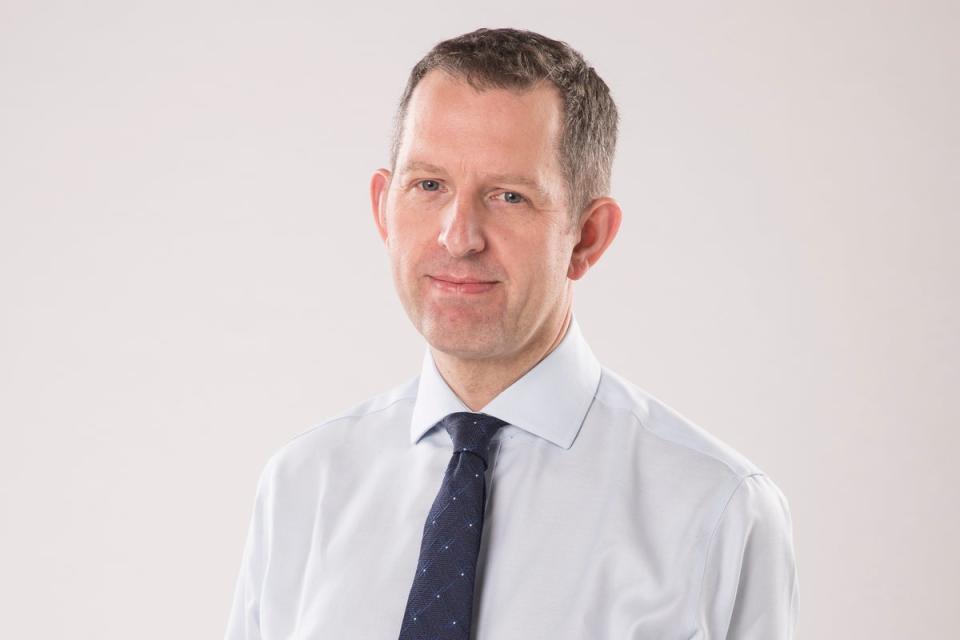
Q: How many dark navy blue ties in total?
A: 1